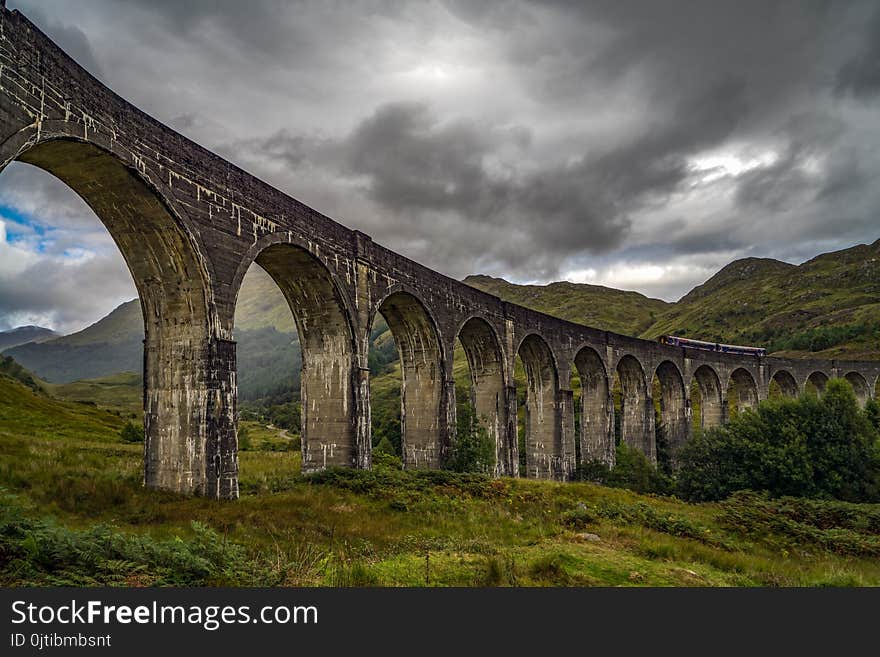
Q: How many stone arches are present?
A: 13